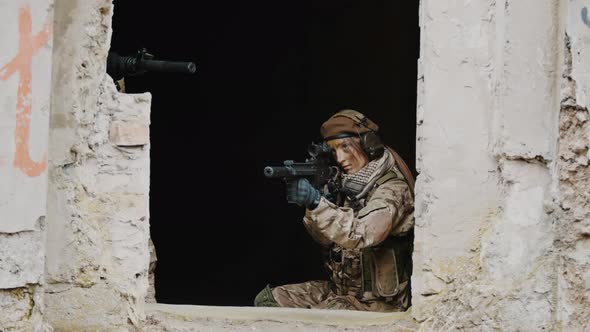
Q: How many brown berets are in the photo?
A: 1